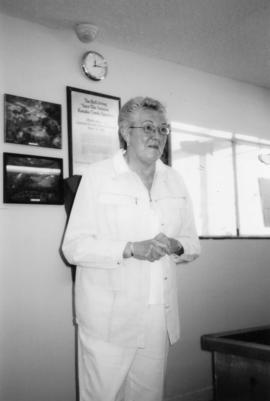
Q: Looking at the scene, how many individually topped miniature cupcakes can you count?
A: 0